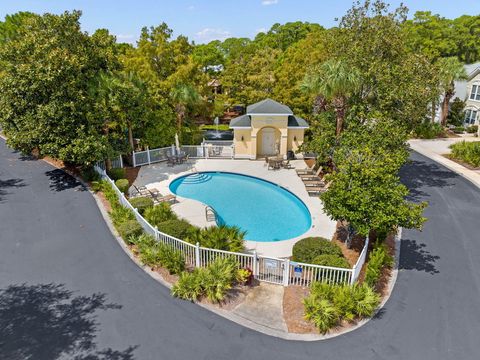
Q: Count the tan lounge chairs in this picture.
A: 6